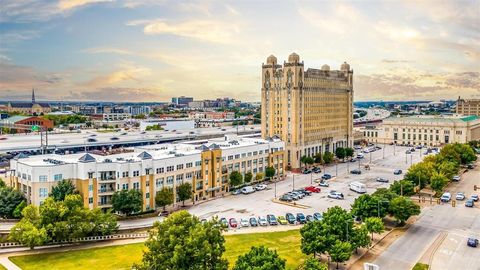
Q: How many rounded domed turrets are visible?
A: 4